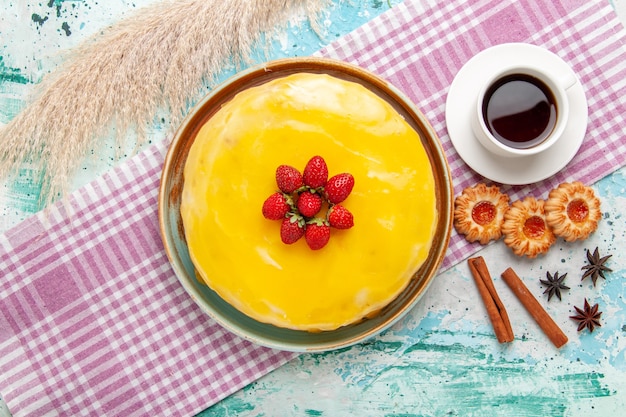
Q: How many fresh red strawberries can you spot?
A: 8